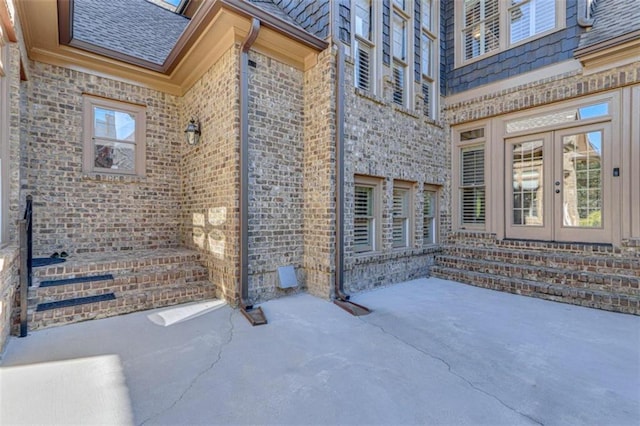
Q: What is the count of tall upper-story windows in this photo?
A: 3